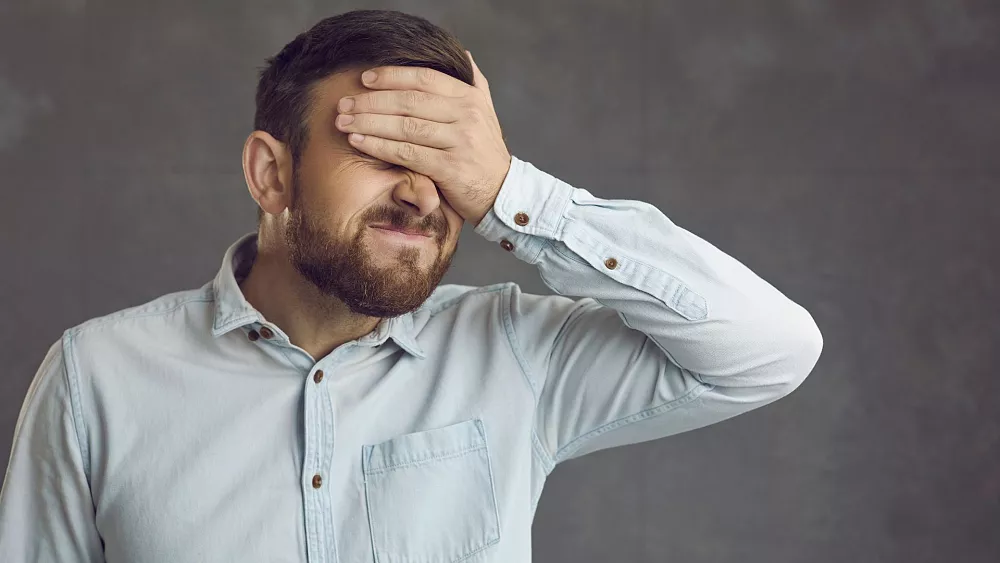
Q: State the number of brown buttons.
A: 7